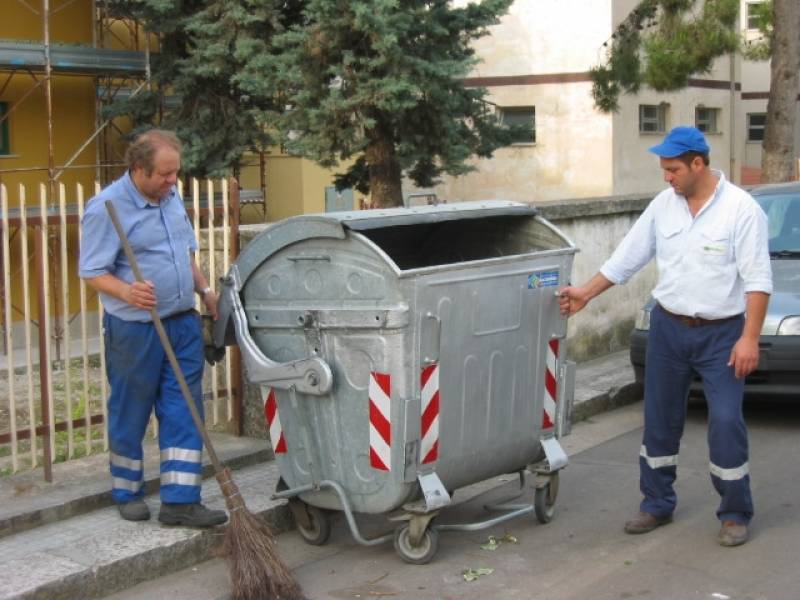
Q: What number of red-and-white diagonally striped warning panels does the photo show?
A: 4